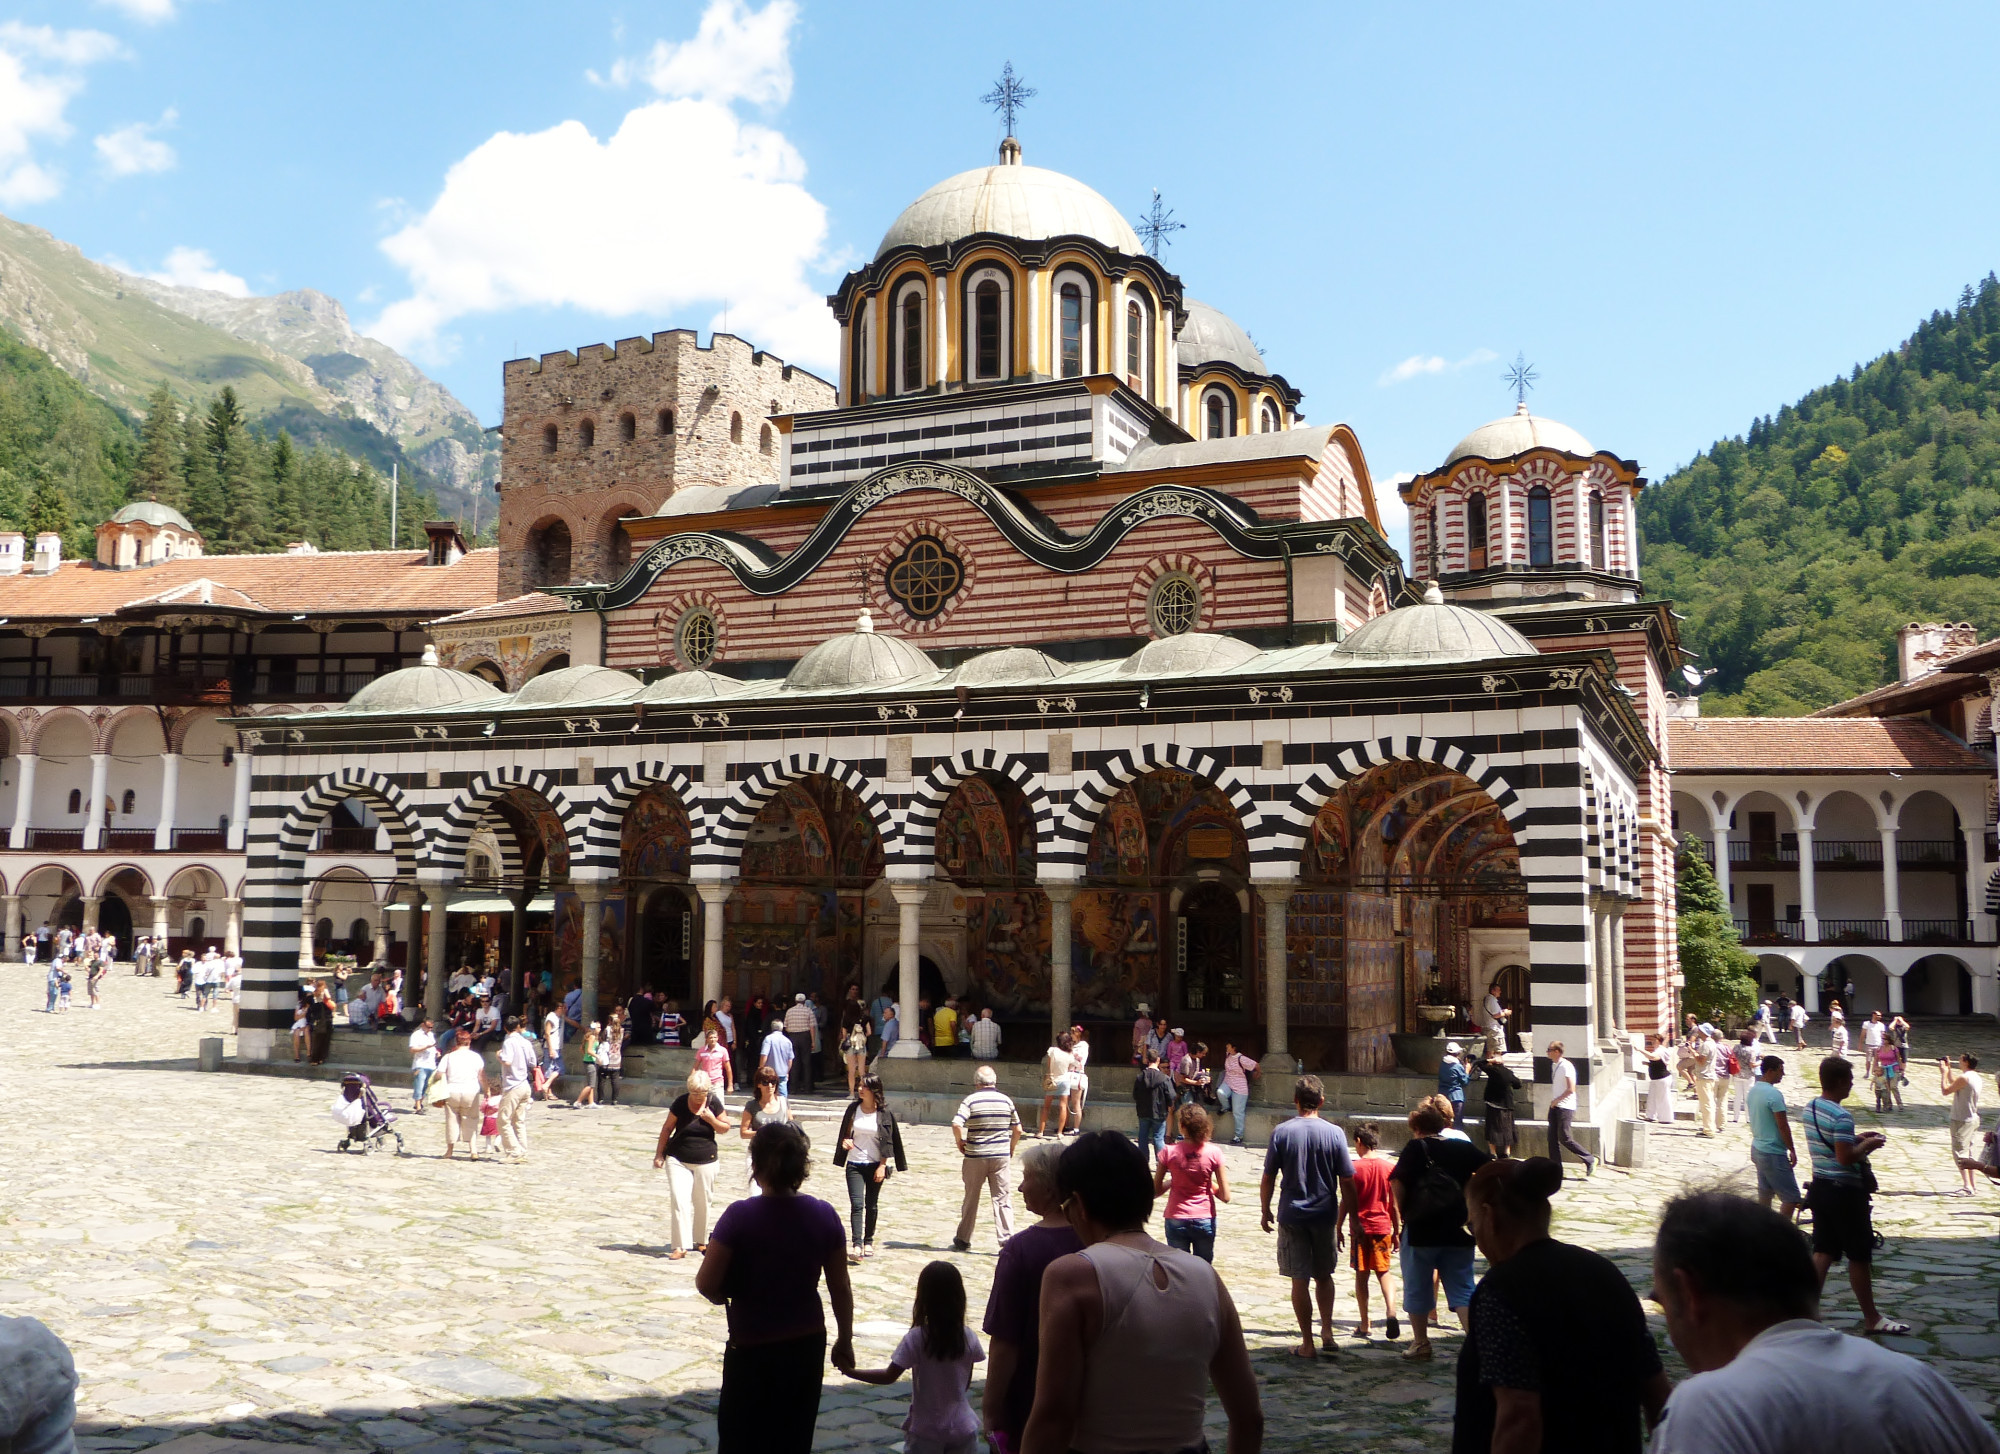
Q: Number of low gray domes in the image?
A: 7